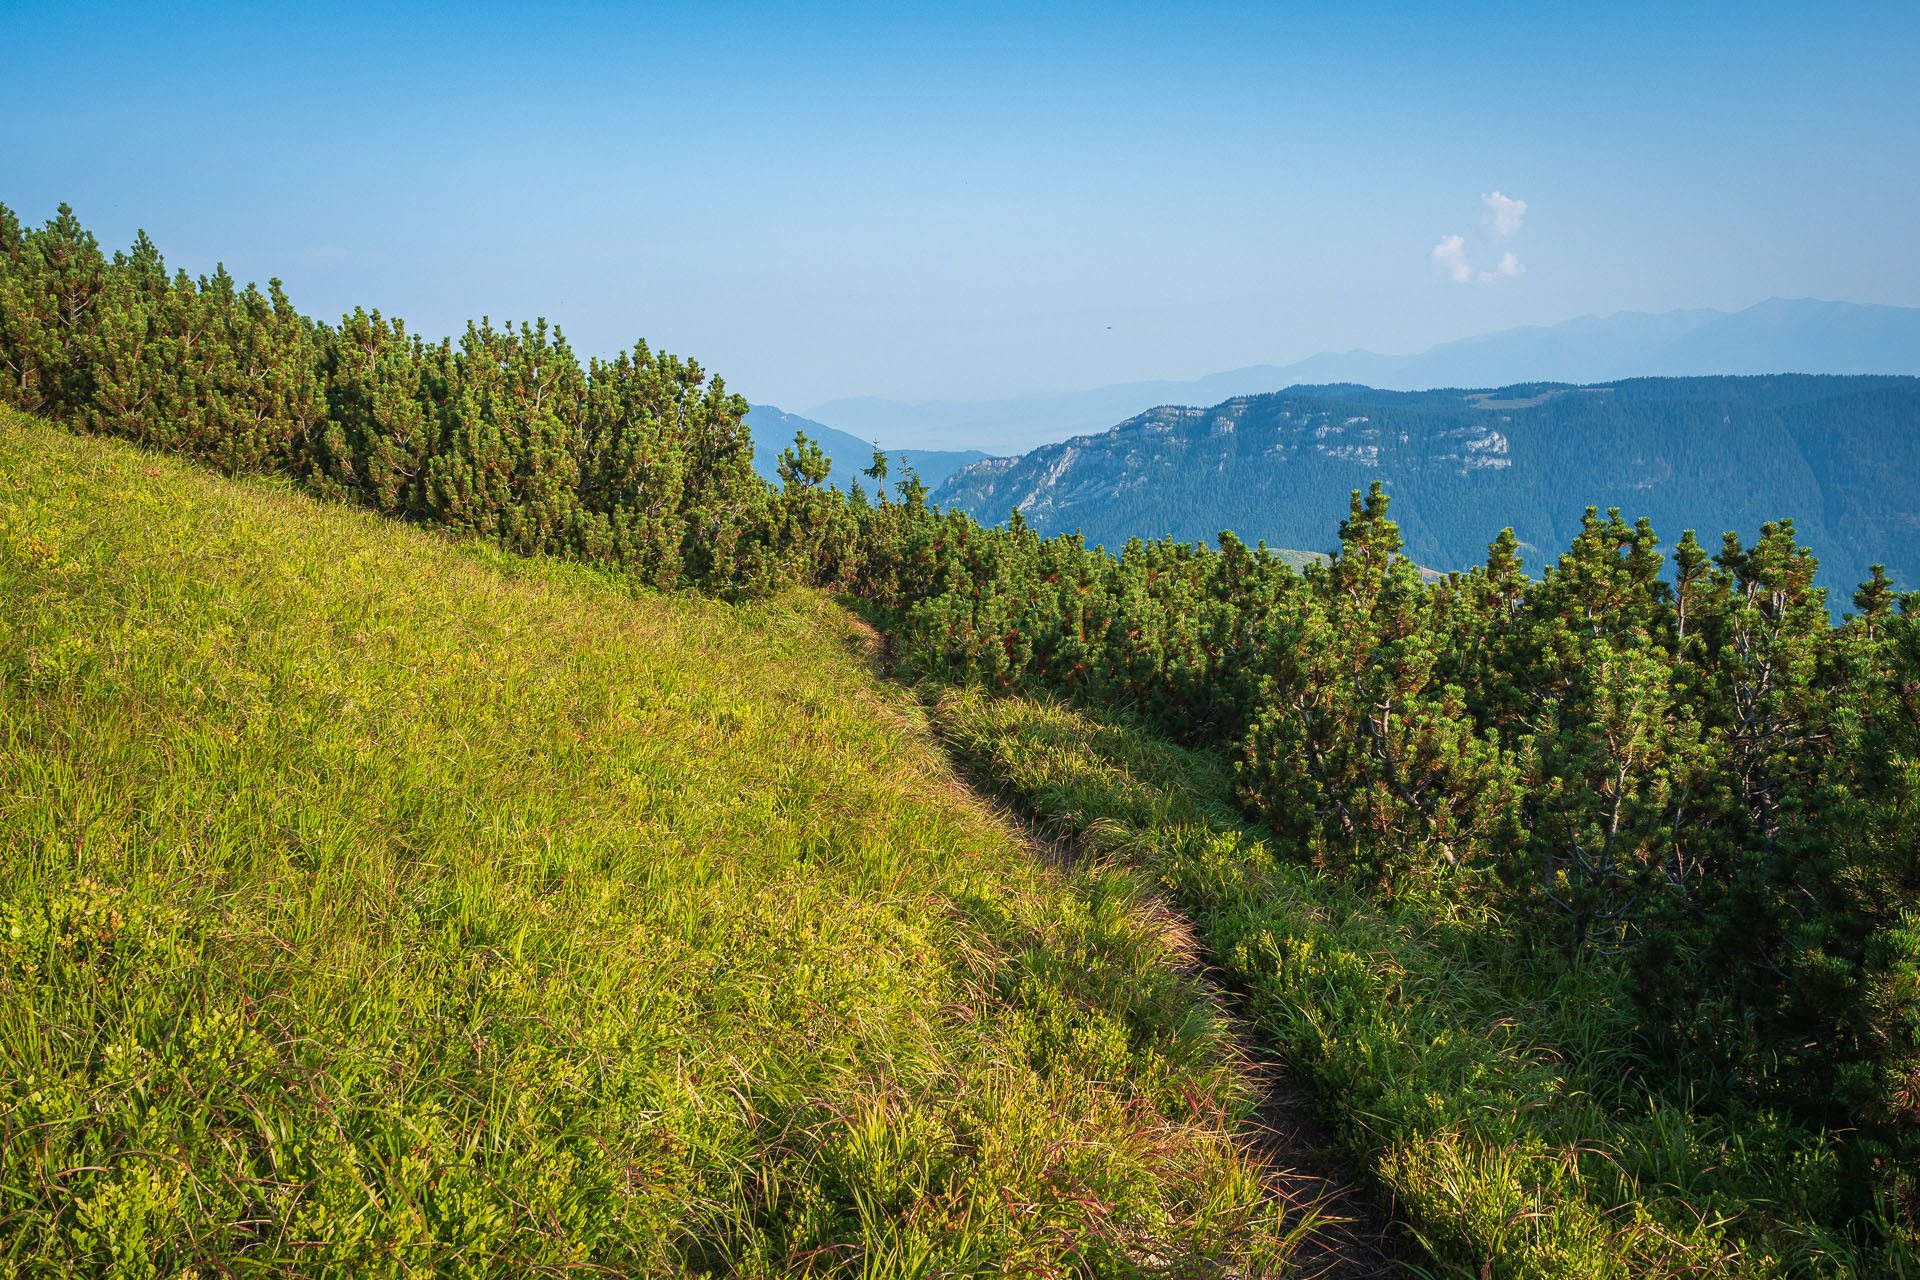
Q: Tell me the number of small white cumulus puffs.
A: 3